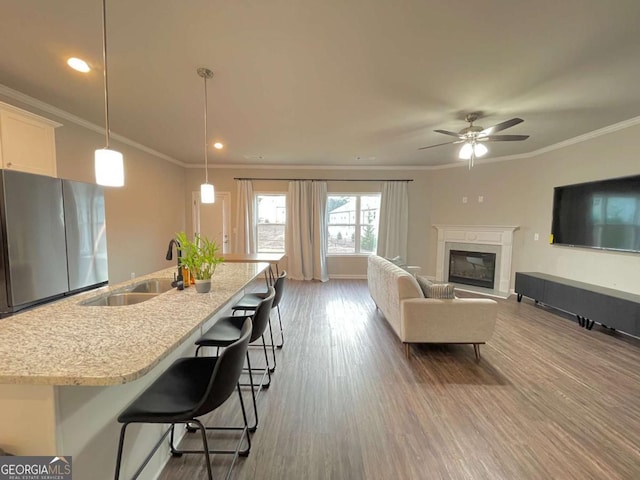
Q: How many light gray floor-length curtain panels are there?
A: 4